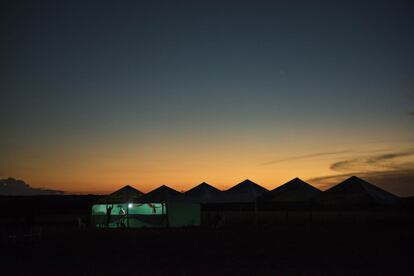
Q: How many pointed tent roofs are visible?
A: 6